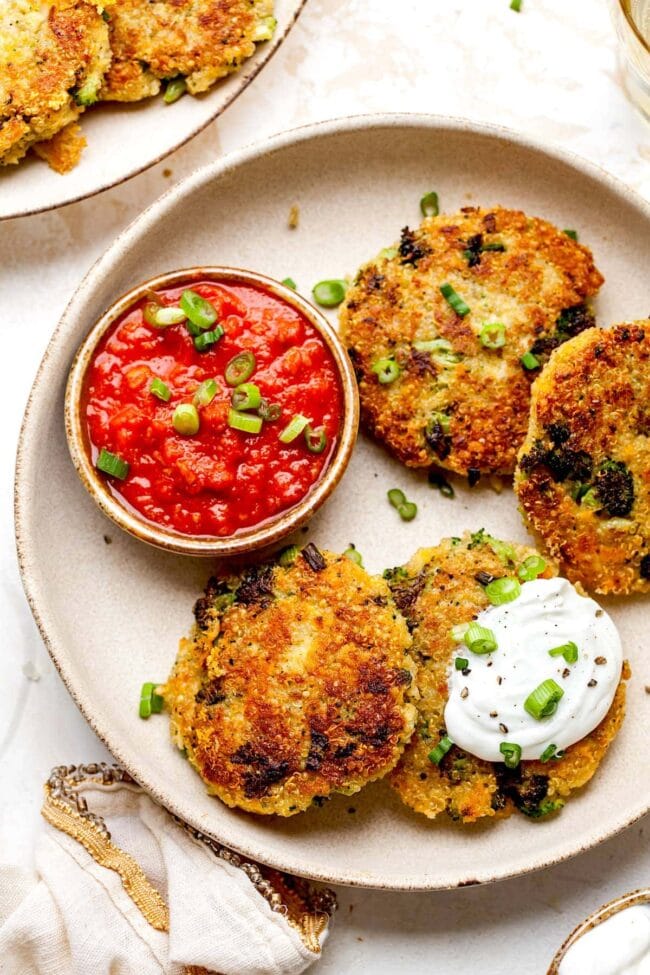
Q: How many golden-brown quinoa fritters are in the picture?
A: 6